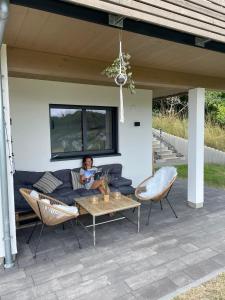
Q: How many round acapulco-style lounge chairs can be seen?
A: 2